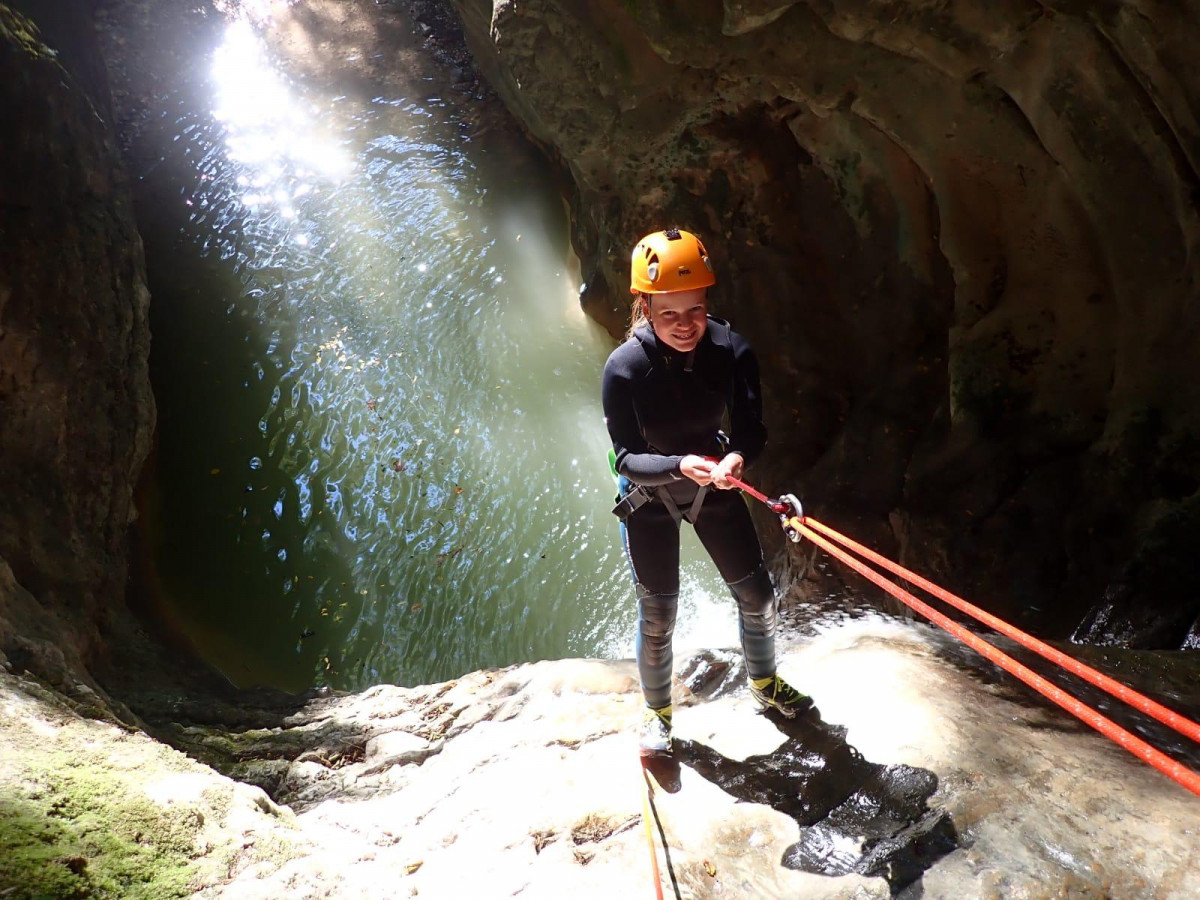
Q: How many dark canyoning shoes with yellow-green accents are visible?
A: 2